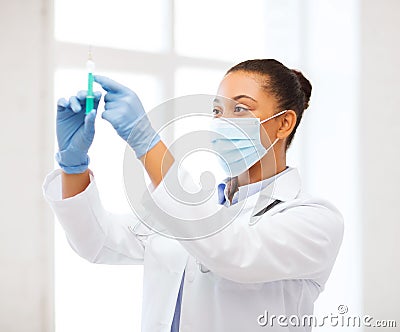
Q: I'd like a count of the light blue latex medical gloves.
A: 2